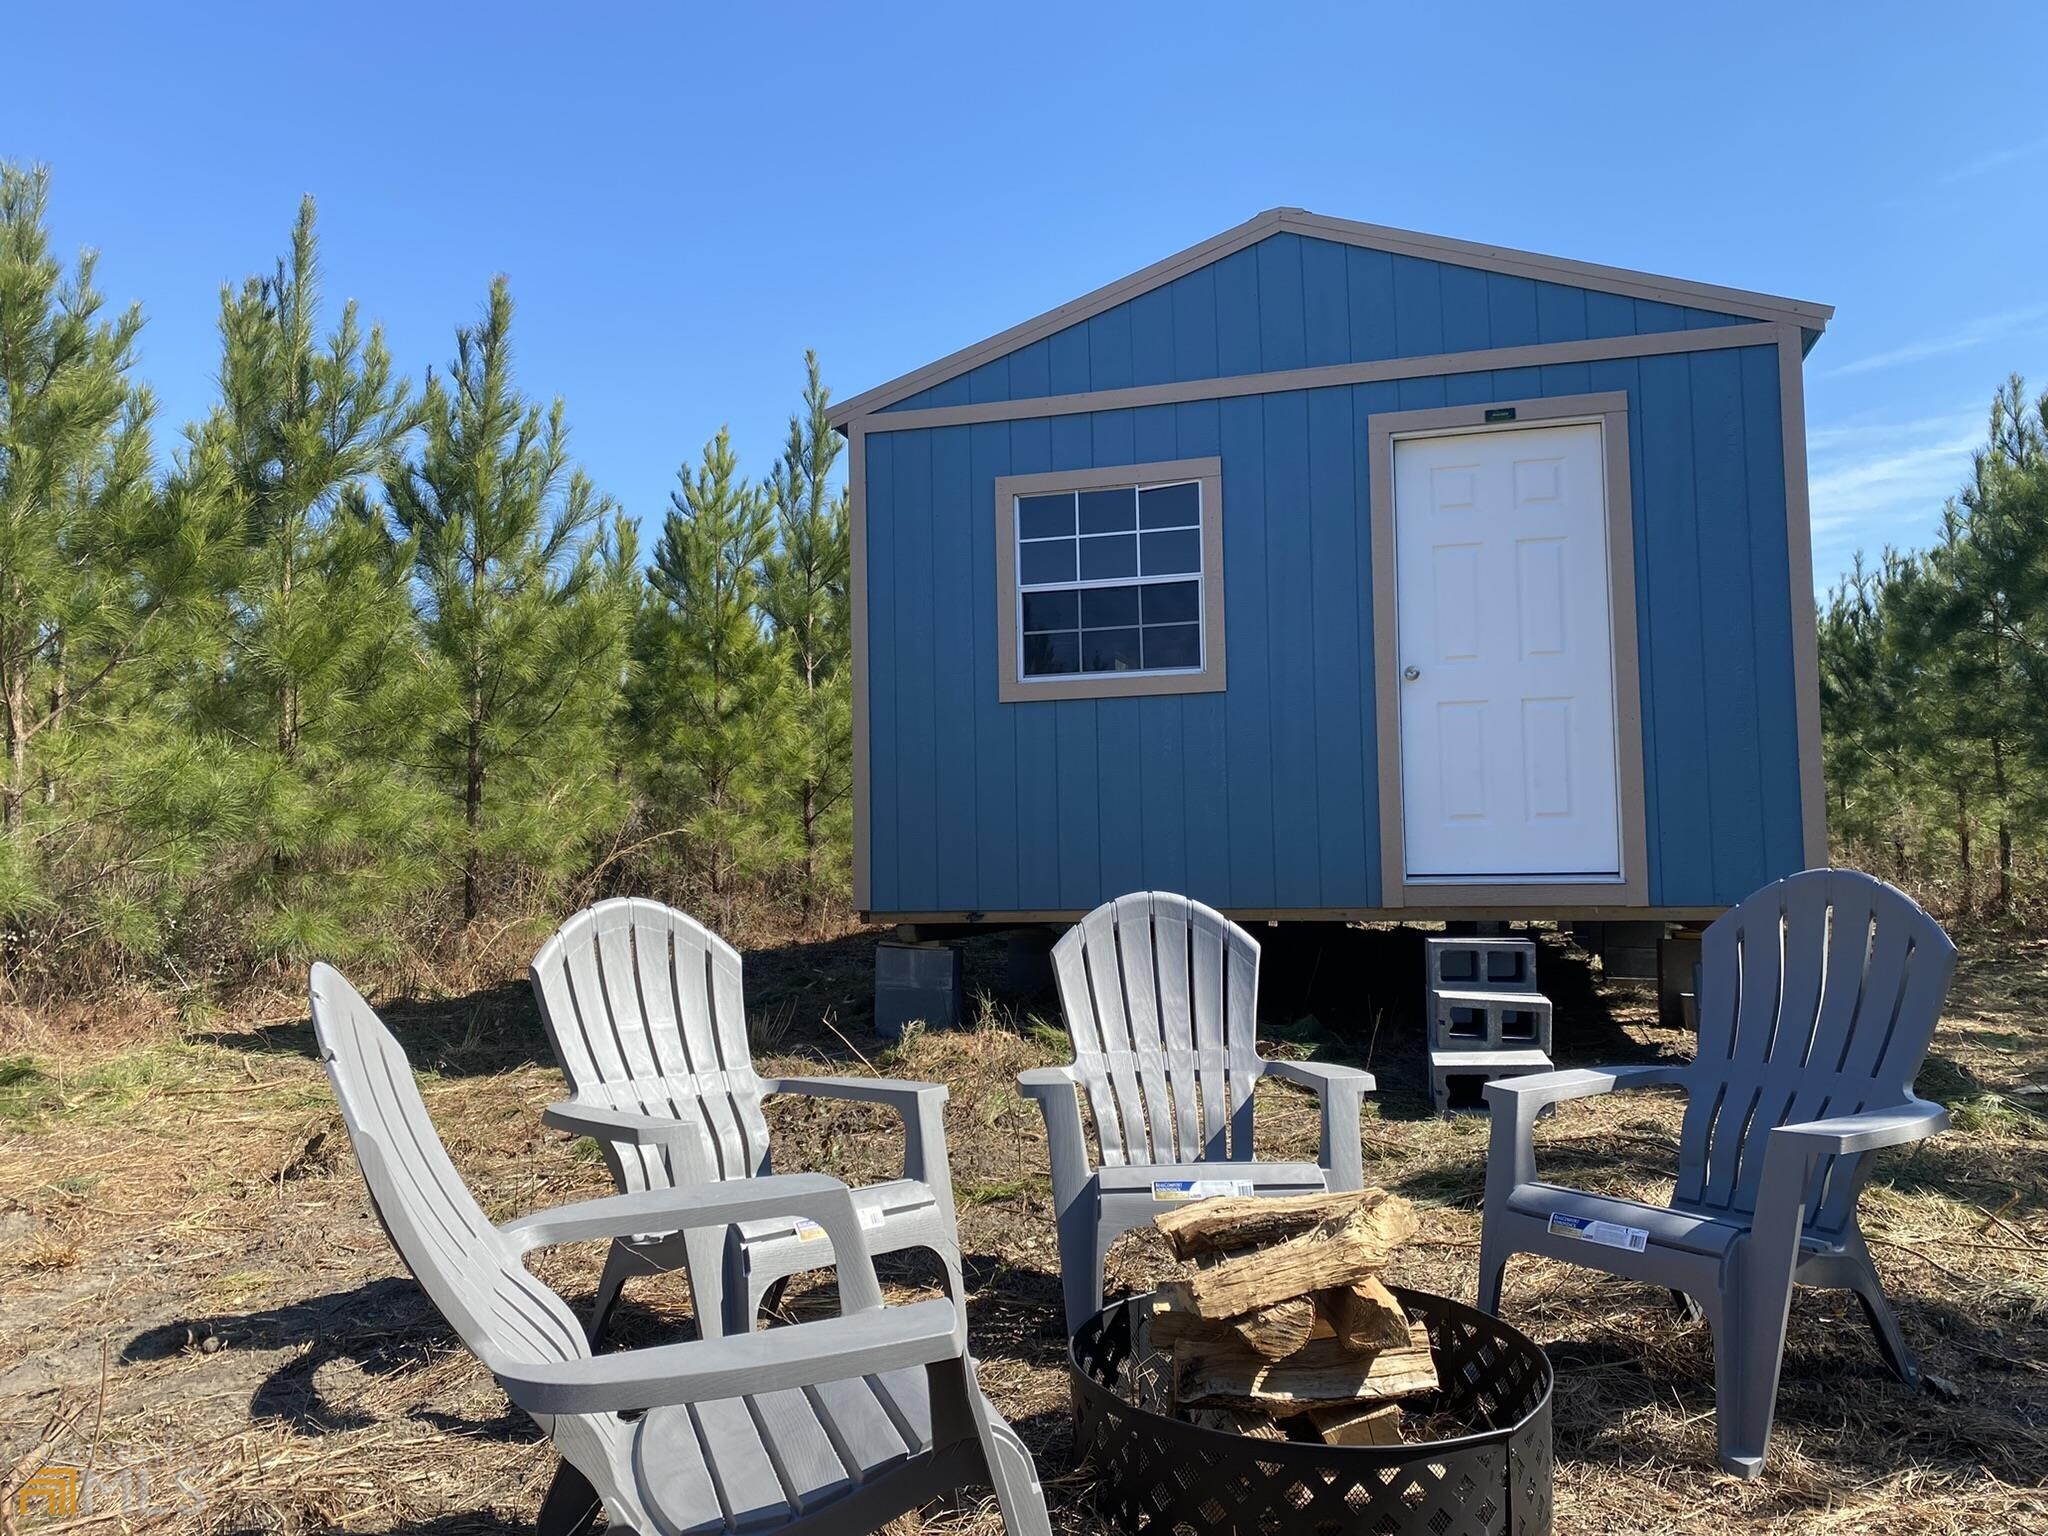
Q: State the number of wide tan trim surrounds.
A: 2